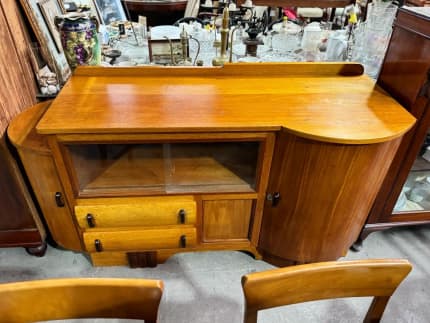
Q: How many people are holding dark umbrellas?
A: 0